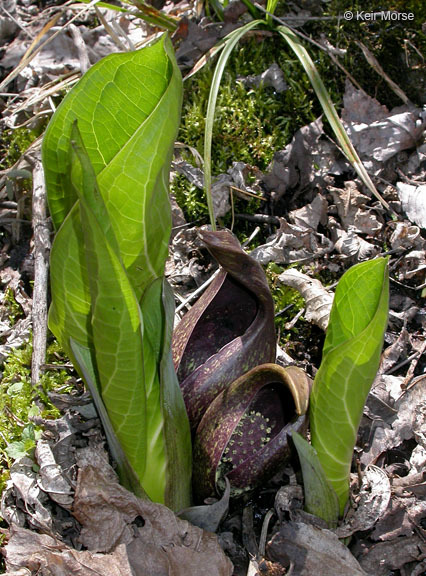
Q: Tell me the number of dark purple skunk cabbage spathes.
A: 2